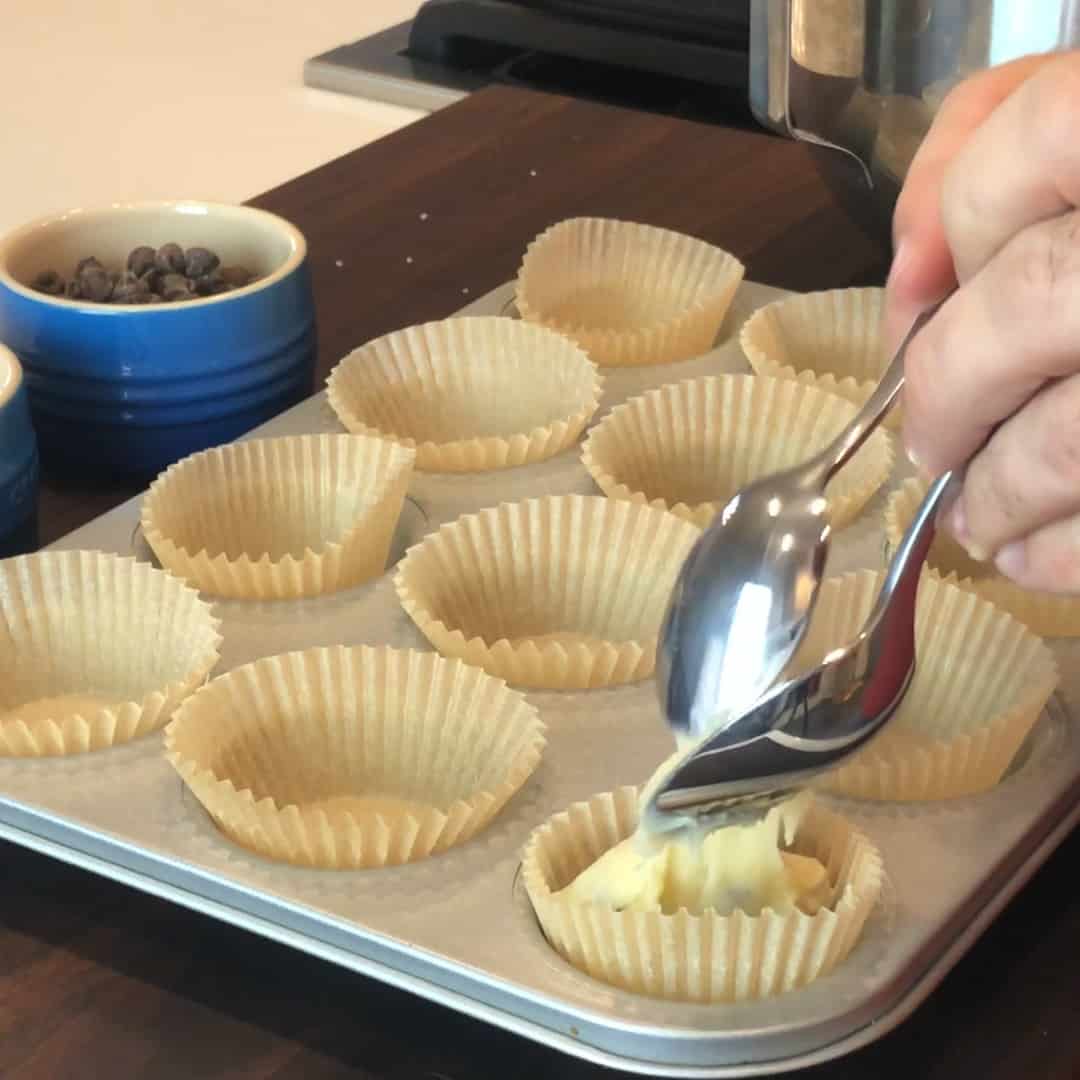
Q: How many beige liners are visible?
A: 11